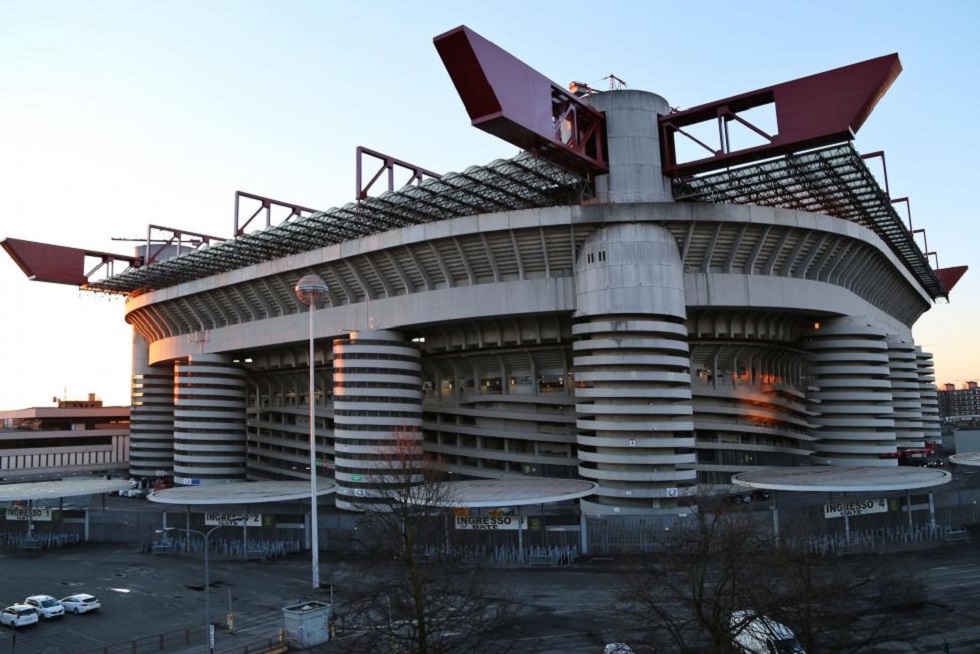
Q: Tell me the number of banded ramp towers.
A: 7